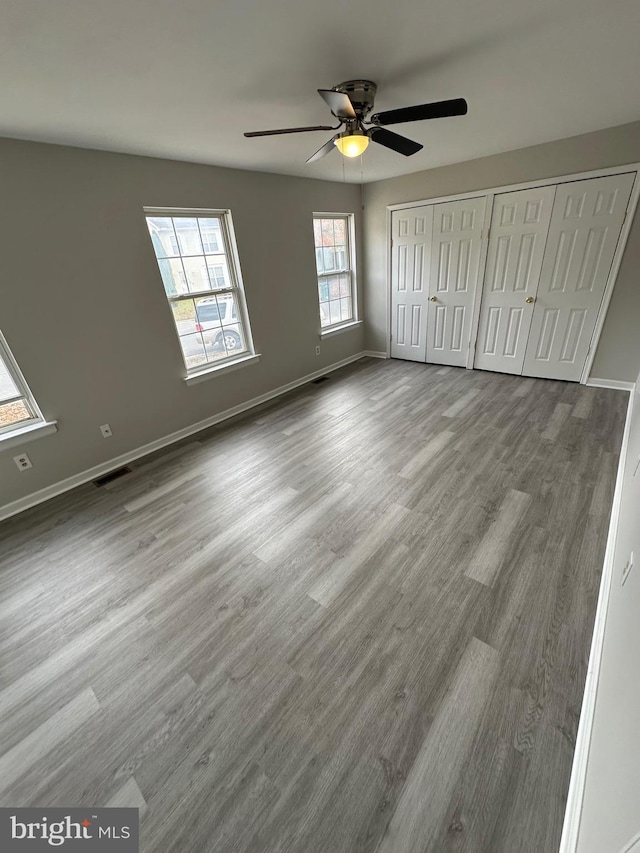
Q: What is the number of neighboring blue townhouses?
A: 0